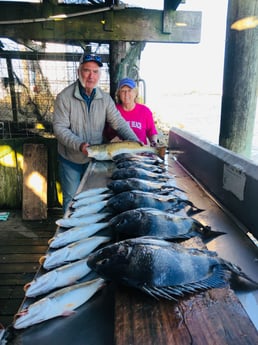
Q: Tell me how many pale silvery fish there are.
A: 8